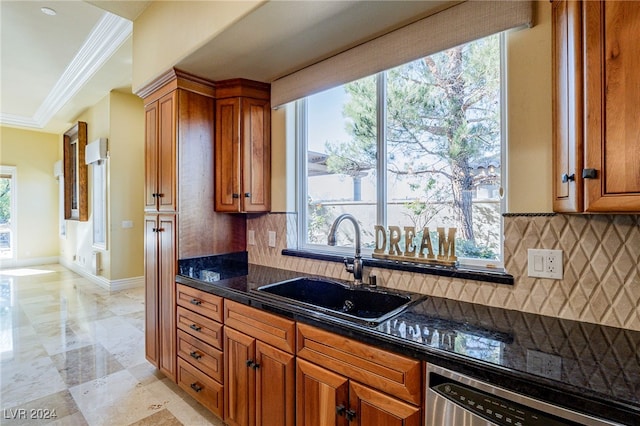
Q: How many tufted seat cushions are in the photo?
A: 0